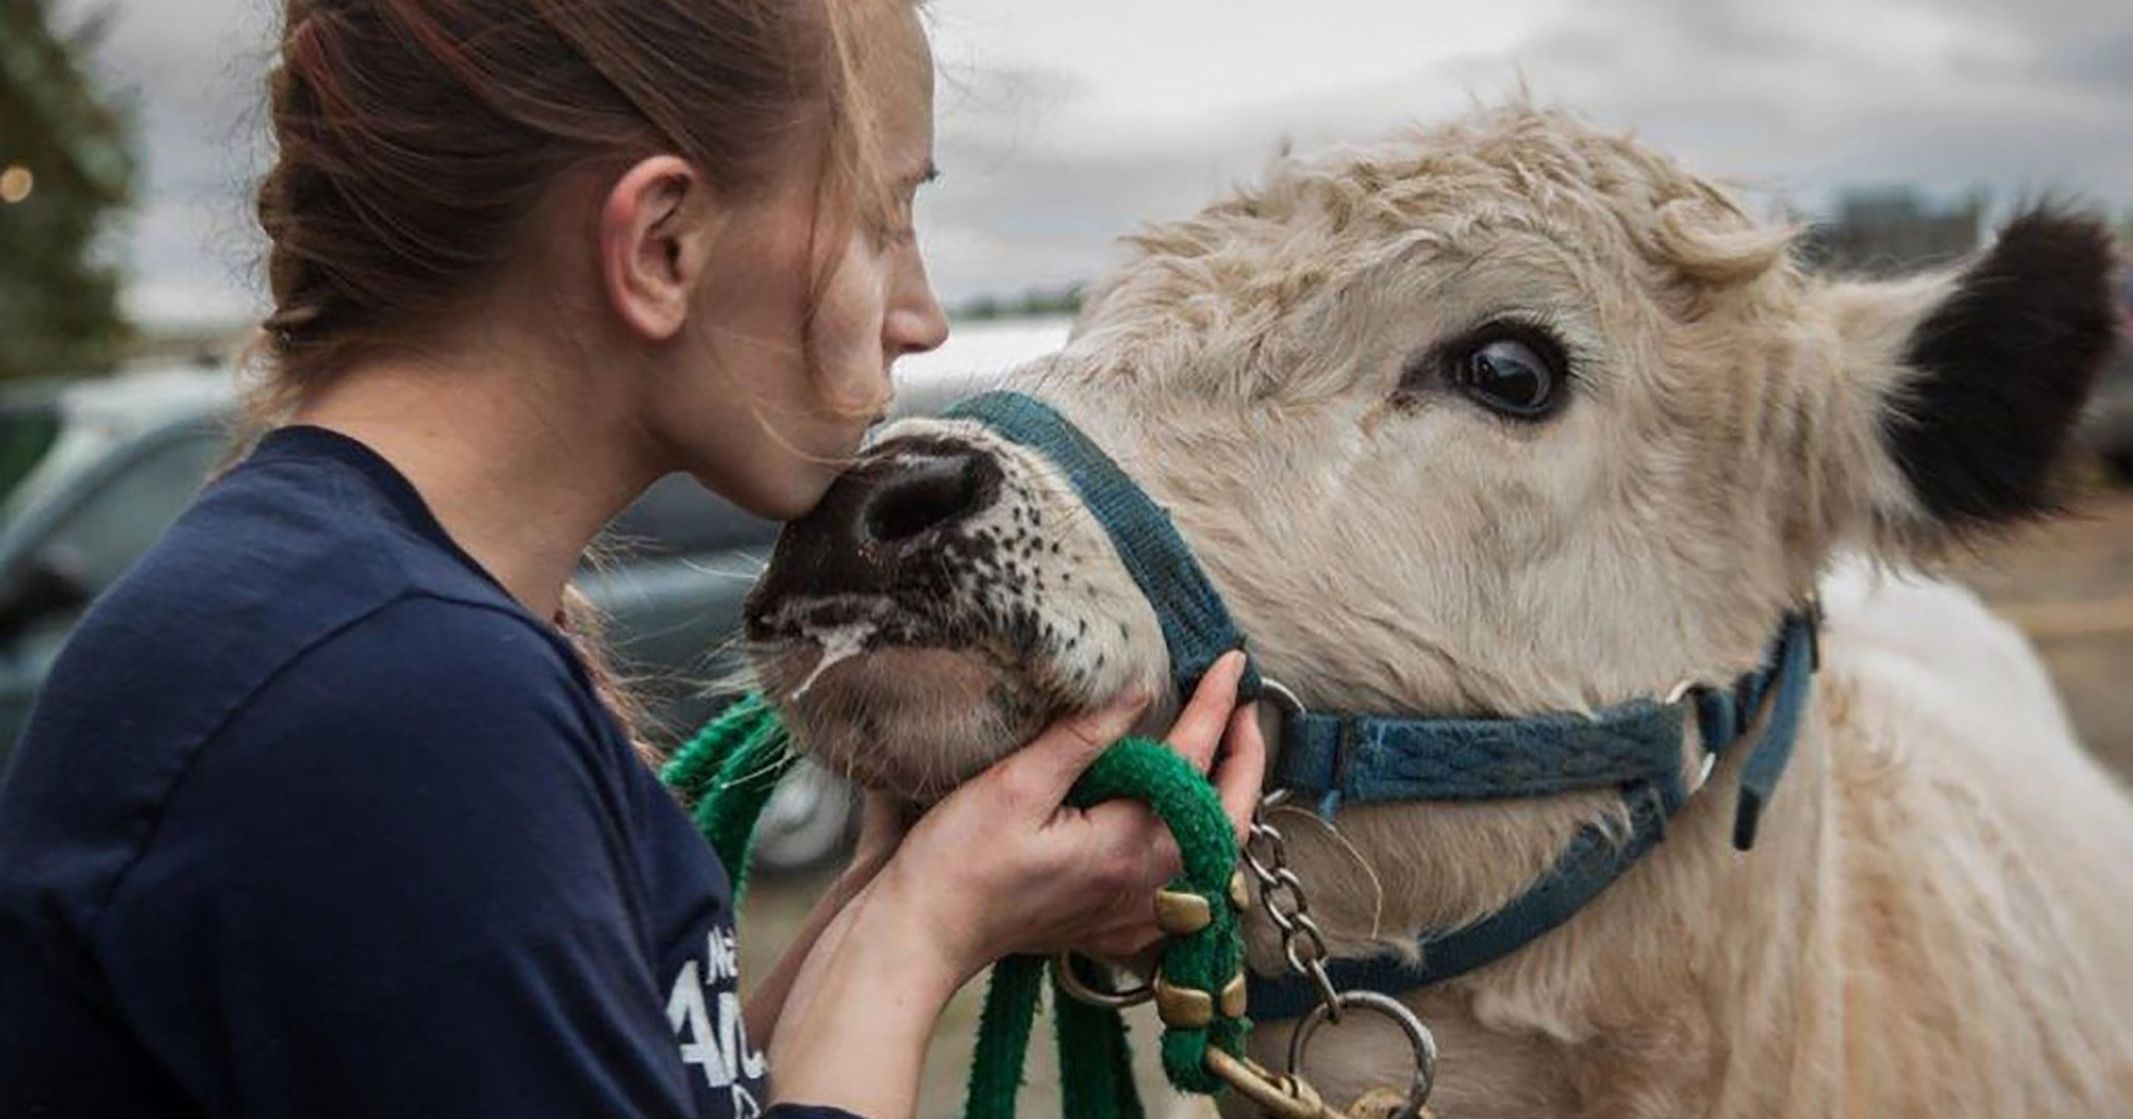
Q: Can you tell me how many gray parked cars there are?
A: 1